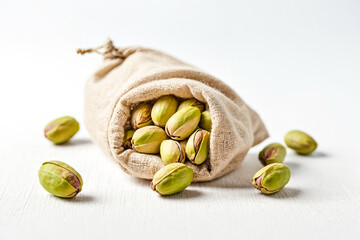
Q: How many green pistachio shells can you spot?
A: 15